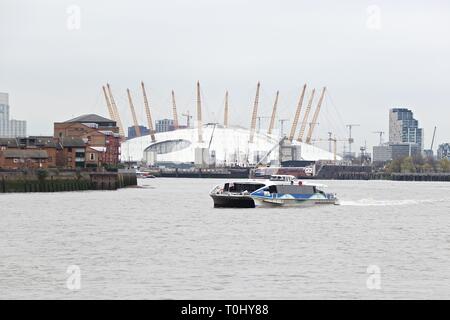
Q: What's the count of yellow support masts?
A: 12